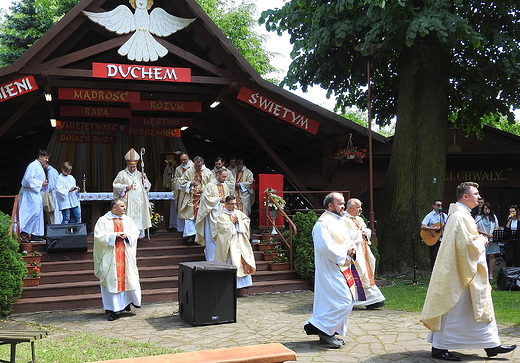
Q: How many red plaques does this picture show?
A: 10